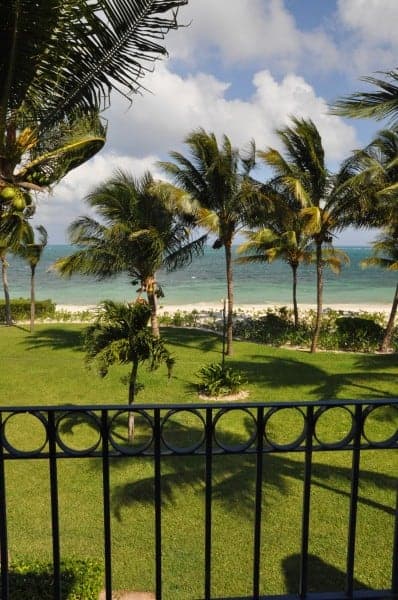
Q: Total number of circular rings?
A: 8